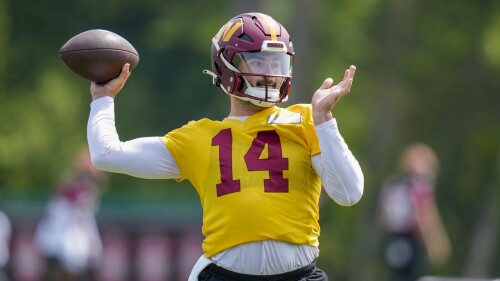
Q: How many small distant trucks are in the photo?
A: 0